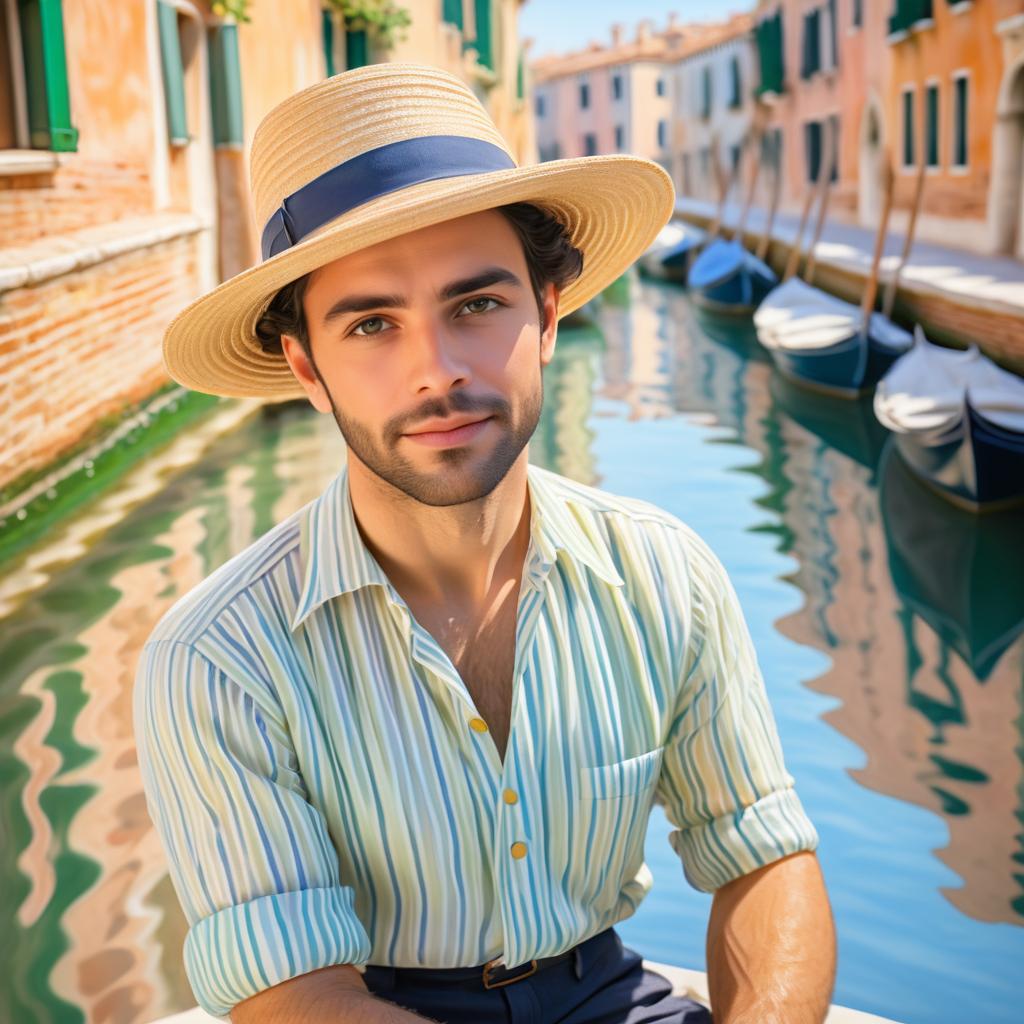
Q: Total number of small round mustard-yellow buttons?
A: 3